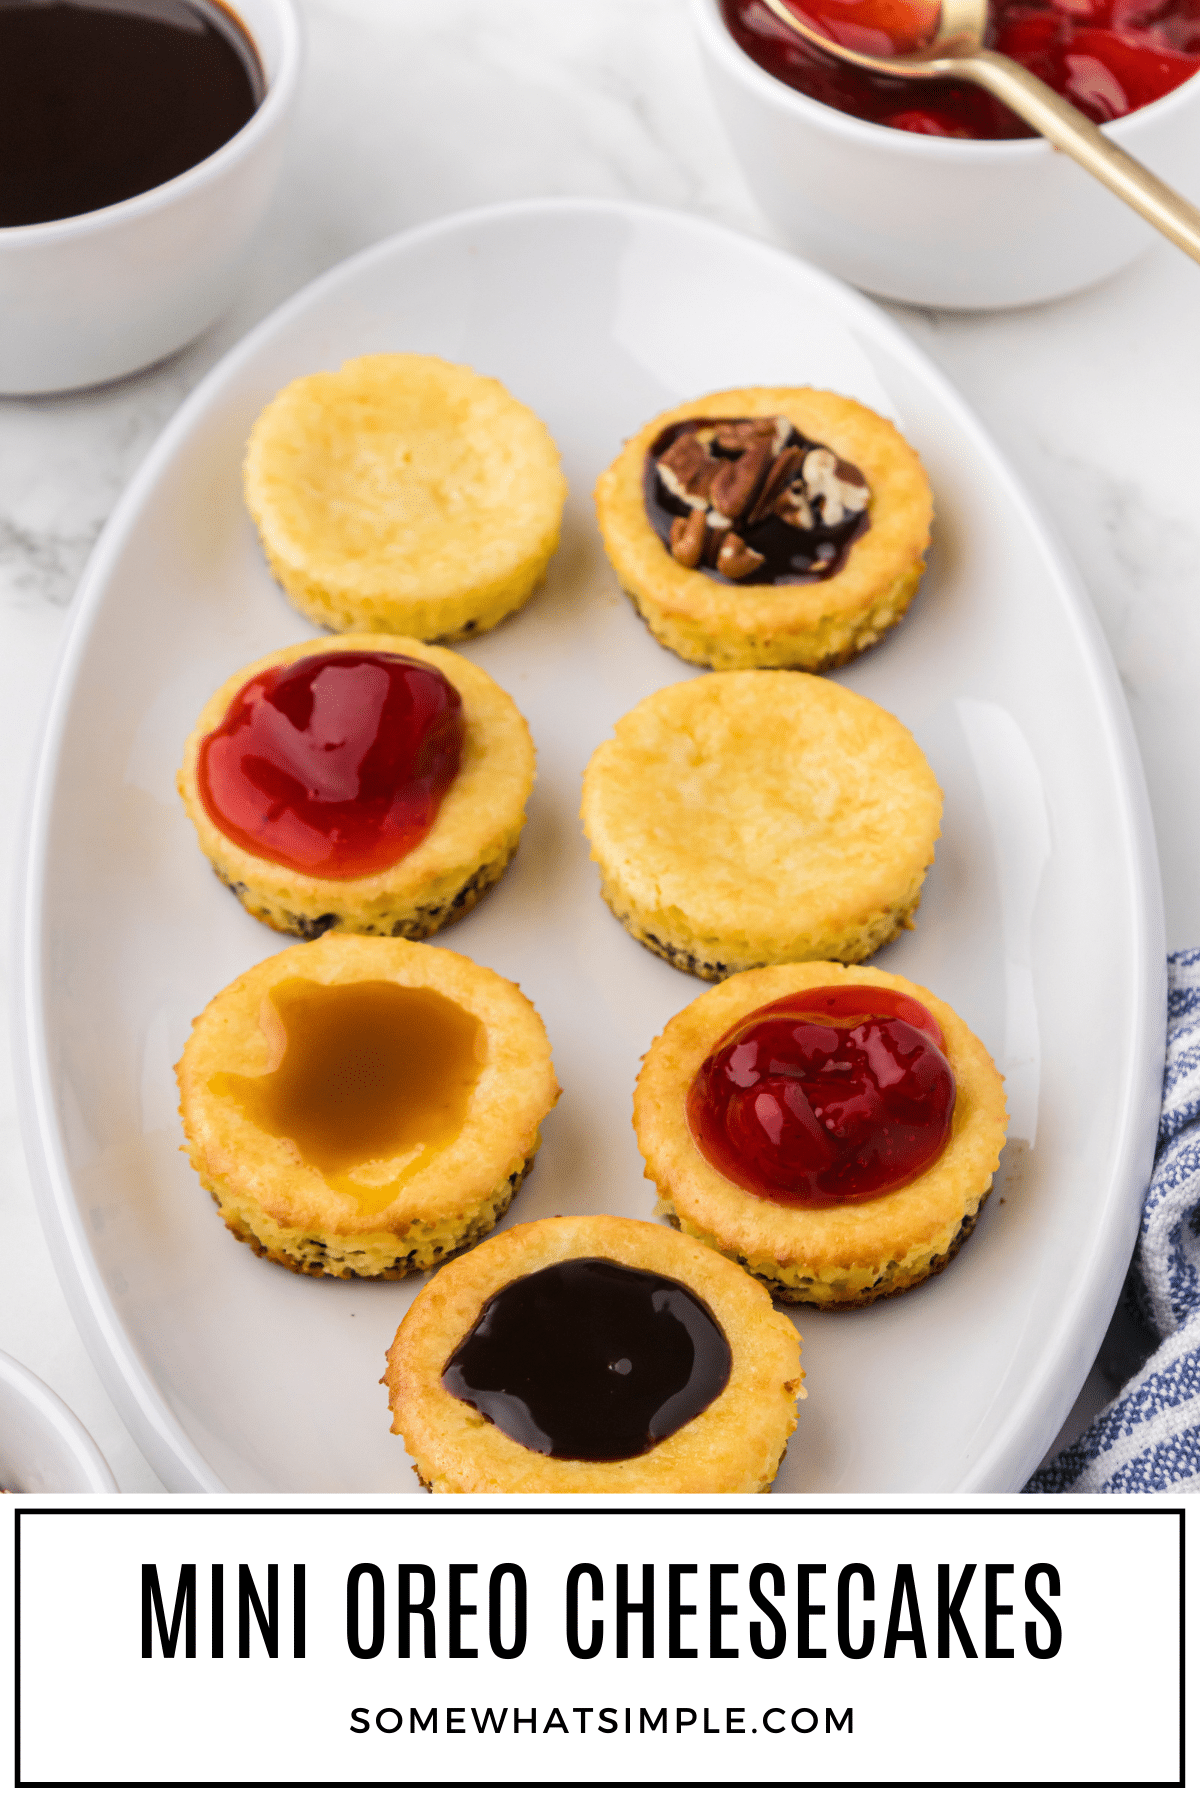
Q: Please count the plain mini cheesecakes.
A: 2